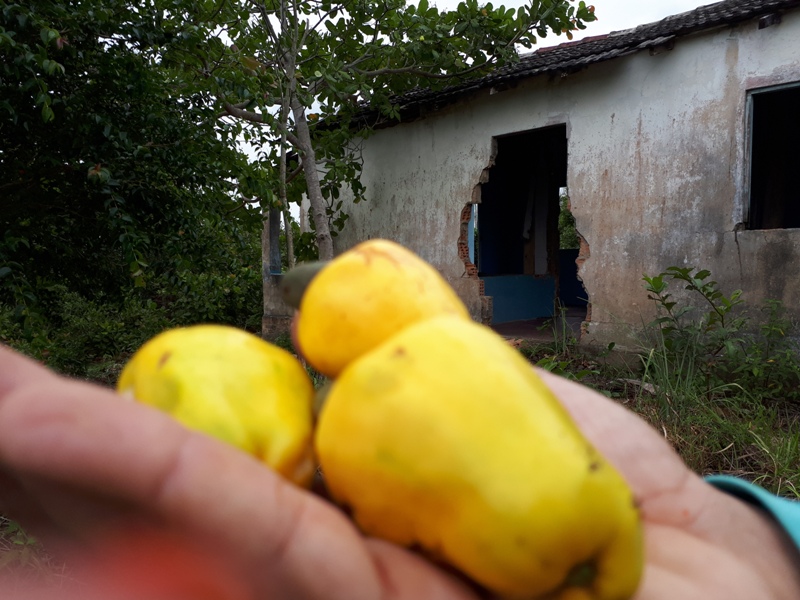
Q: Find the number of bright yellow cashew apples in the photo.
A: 3